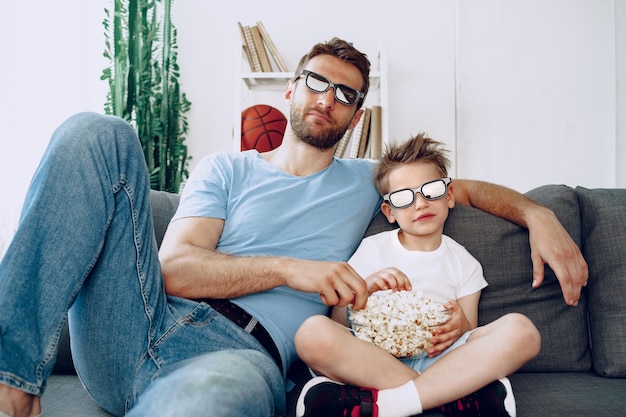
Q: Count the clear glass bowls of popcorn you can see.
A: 1